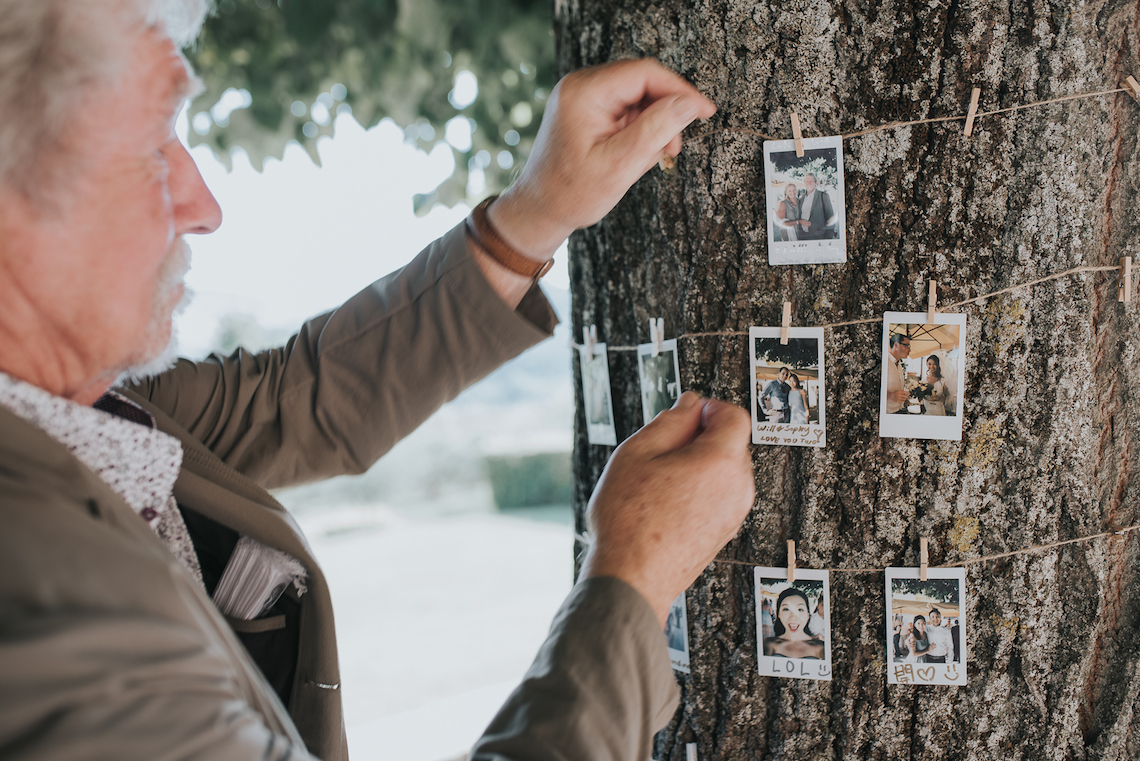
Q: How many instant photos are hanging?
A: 8